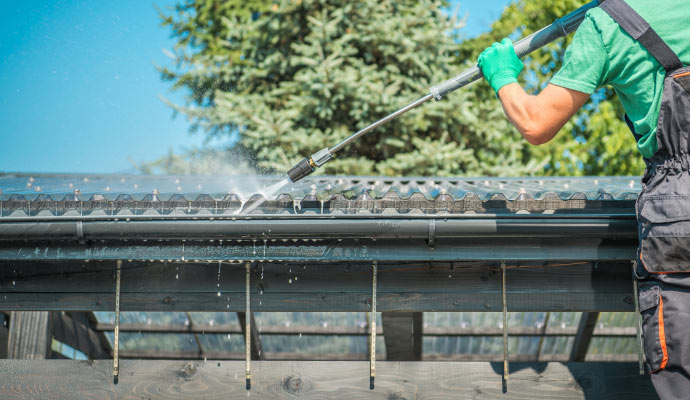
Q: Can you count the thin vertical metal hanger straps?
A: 5